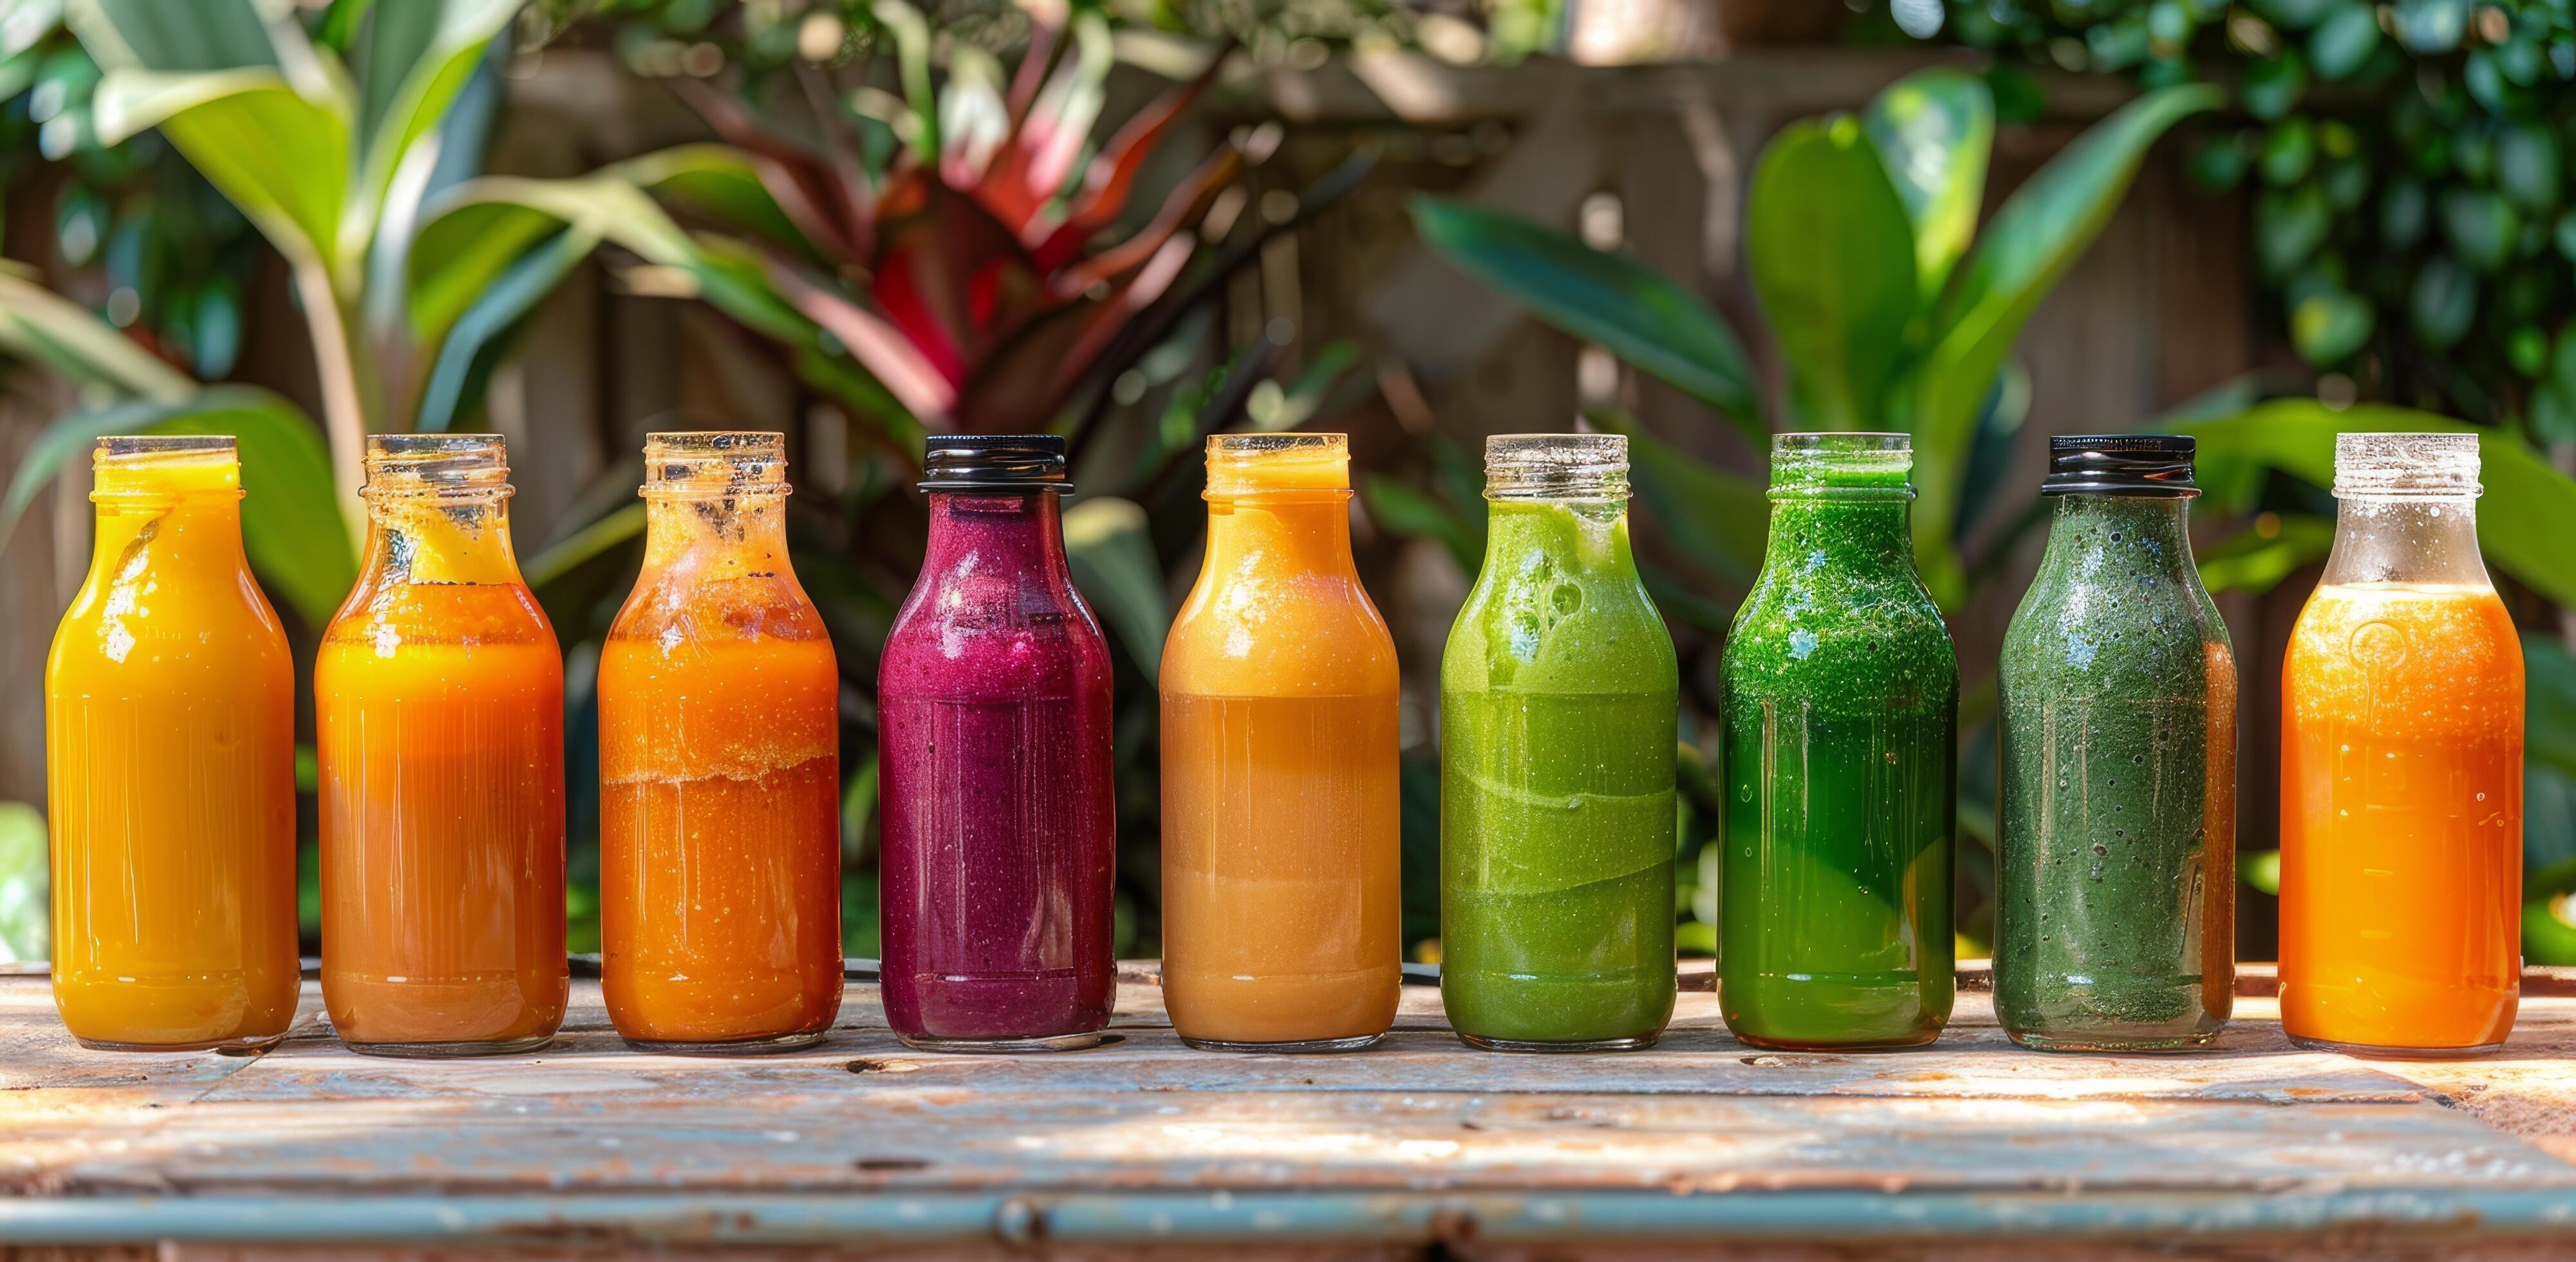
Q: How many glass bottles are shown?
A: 9